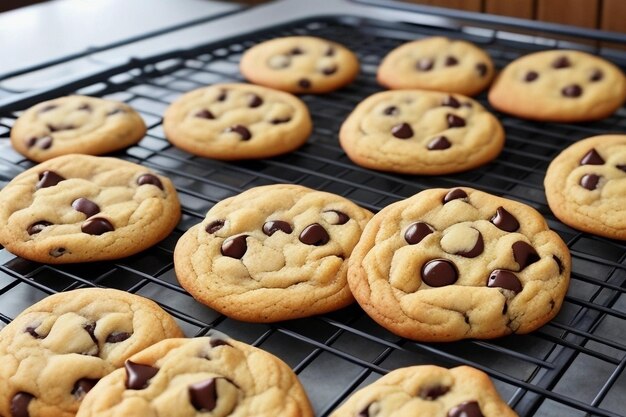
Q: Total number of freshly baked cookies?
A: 13